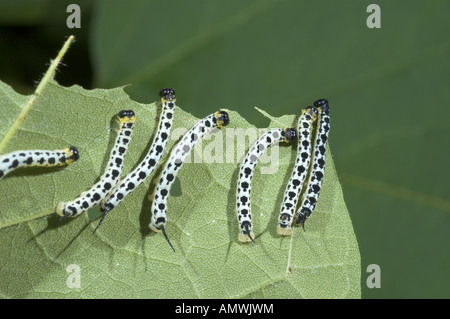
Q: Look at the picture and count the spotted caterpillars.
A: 7